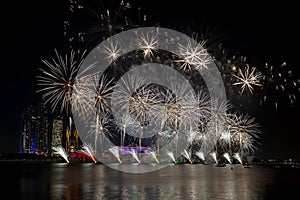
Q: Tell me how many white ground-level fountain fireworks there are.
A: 11